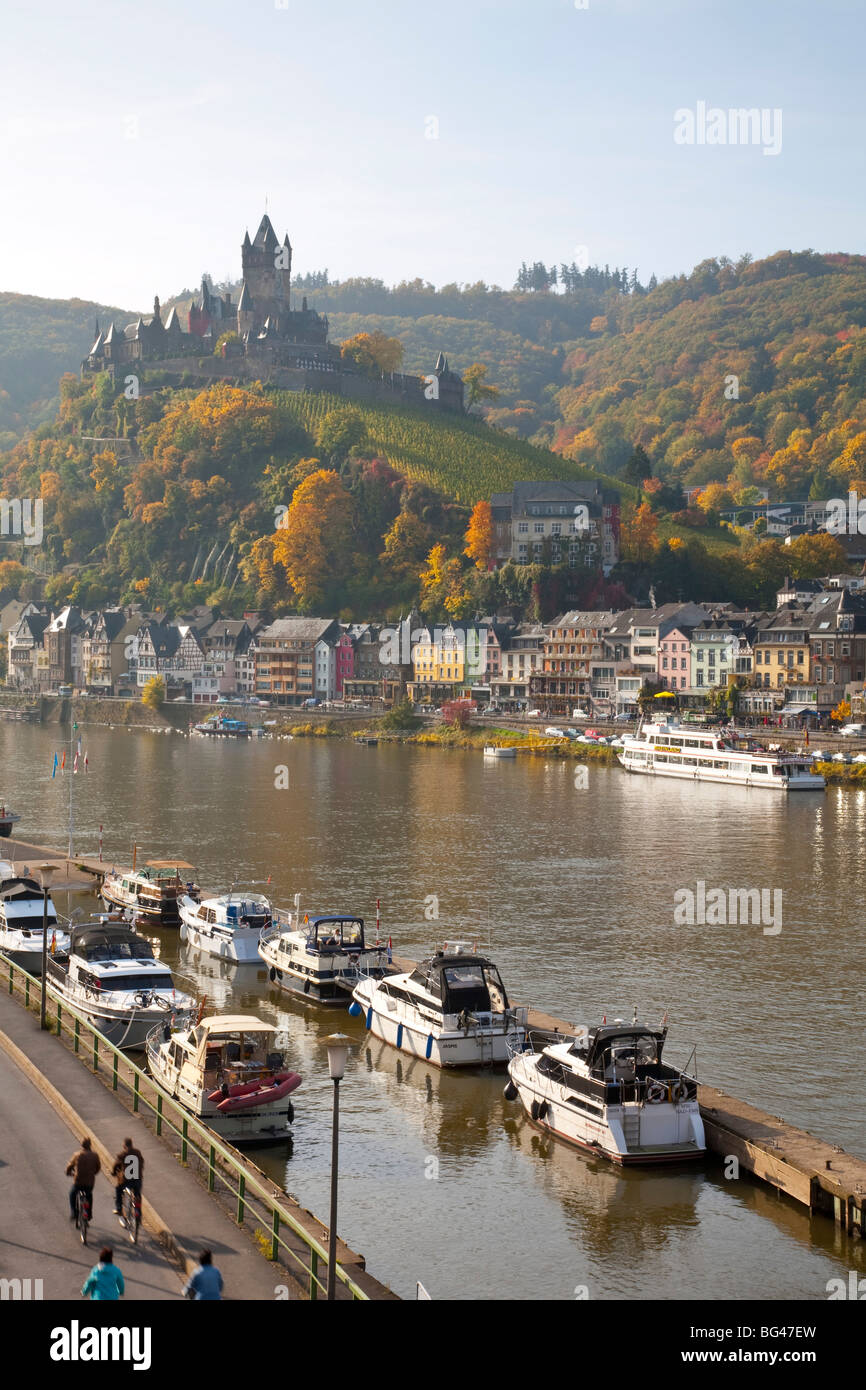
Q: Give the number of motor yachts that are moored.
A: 8